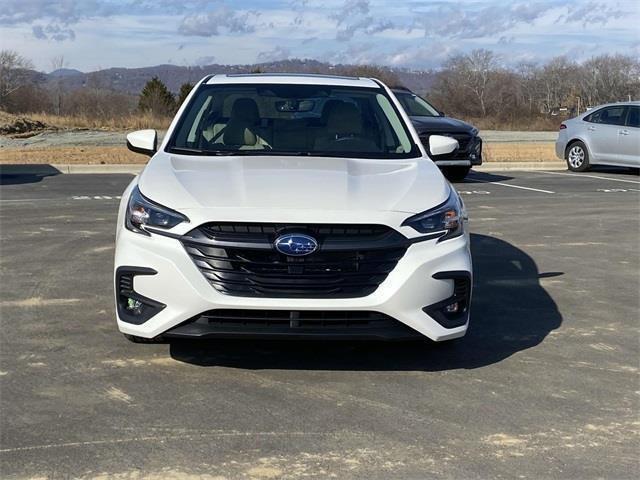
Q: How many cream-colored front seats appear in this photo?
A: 2